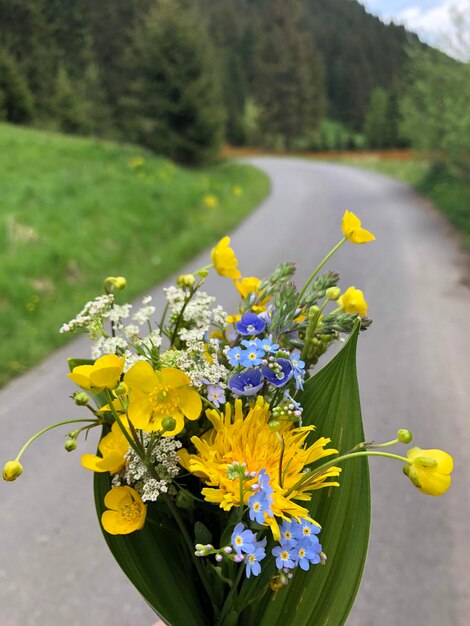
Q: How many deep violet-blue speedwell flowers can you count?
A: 3